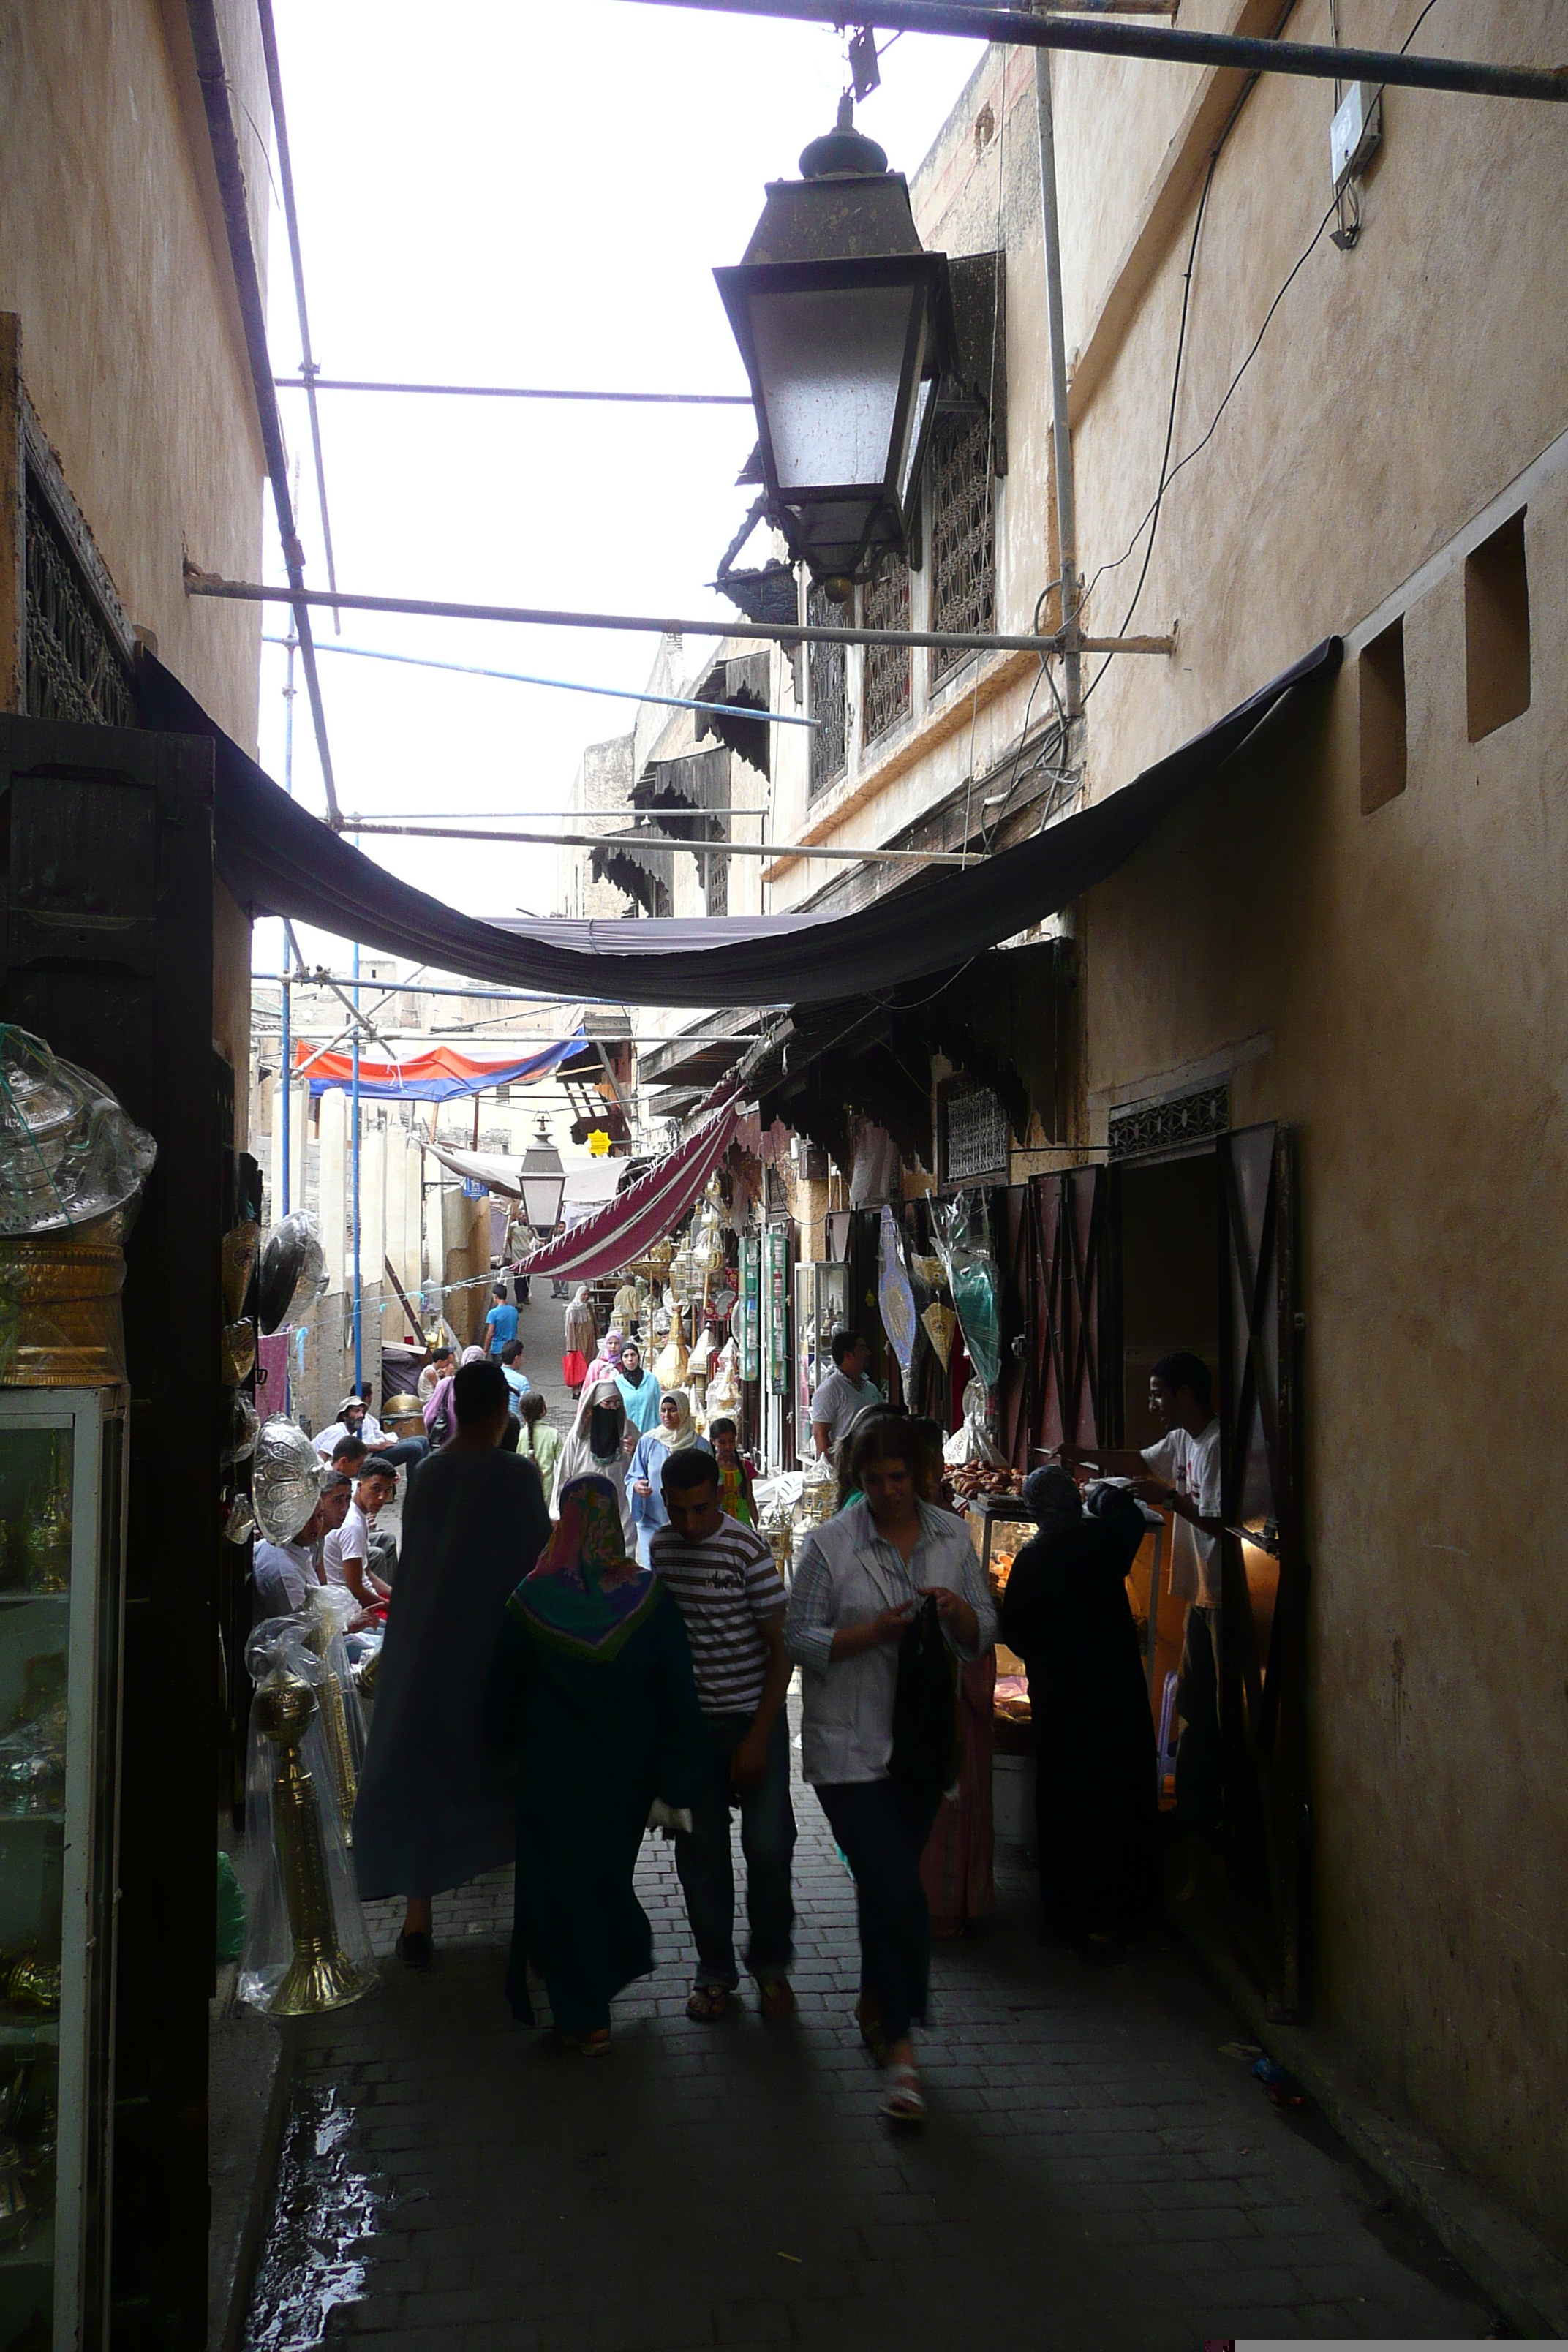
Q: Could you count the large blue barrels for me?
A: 0